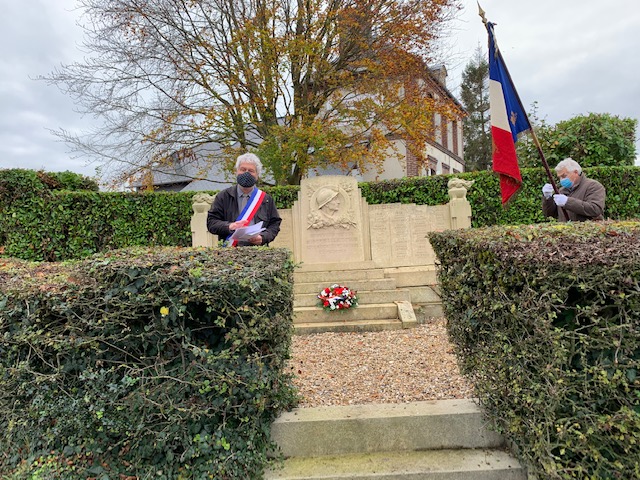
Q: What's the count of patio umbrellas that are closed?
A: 0